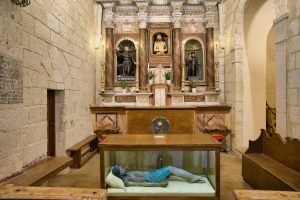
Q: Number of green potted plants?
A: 4